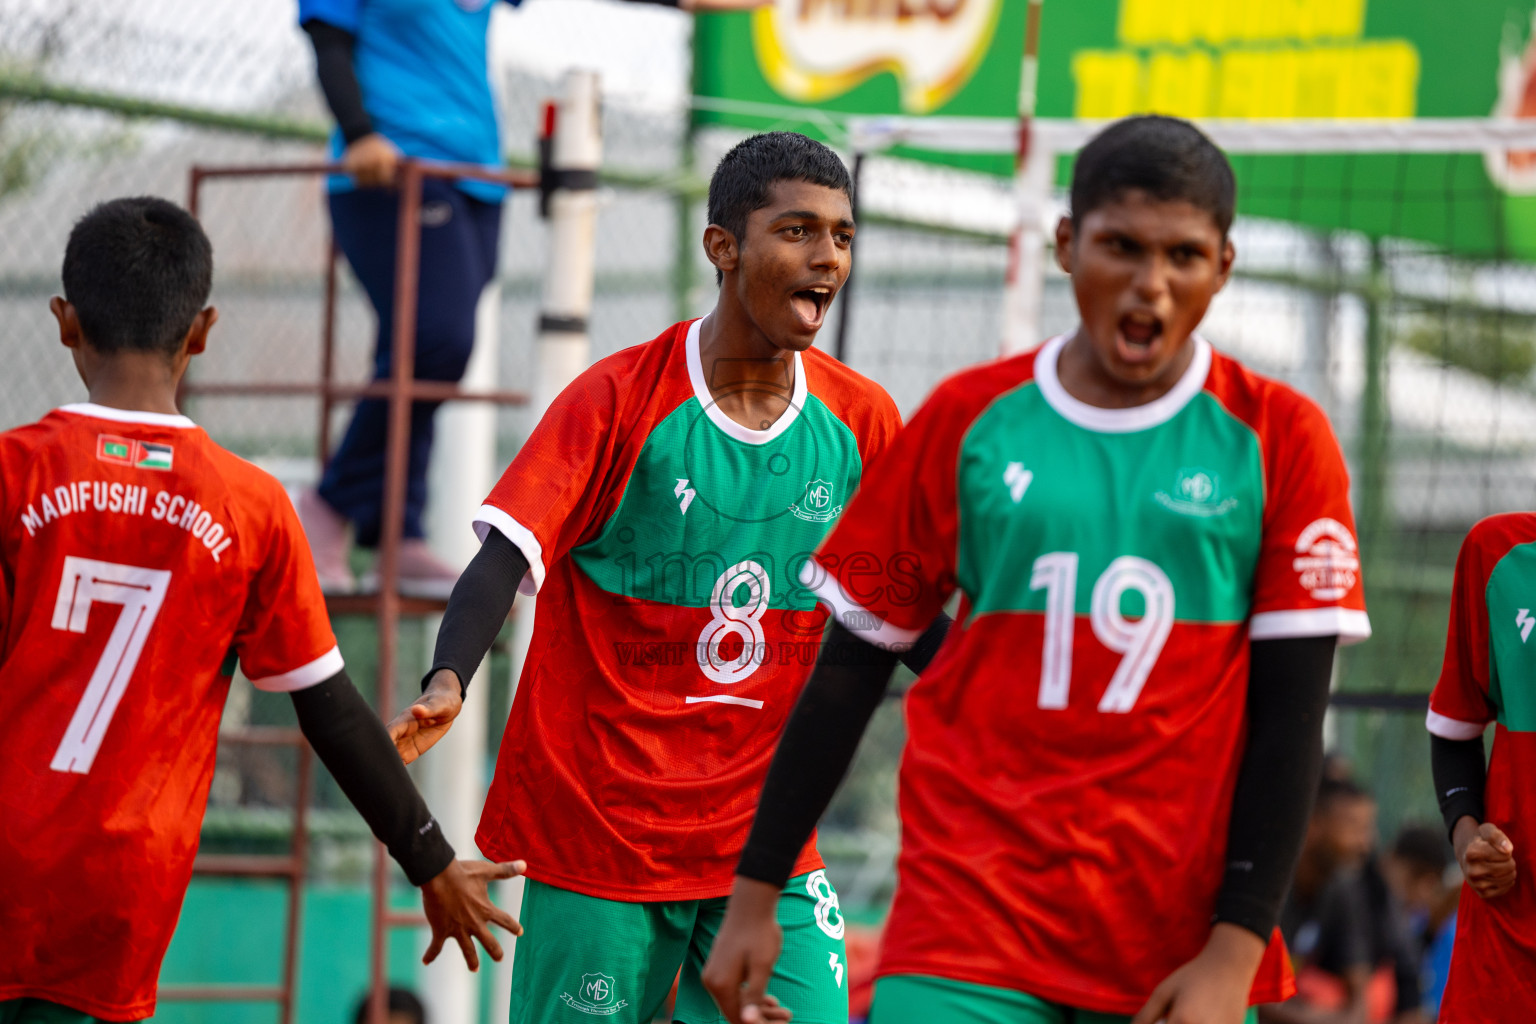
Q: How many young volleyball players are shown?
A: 4